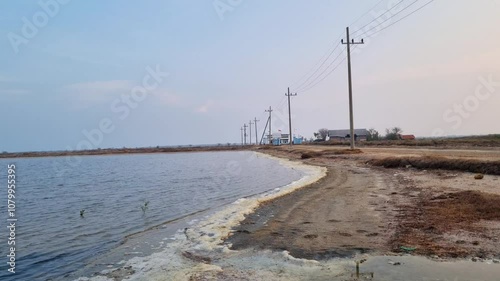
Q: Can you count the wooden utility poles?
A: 7